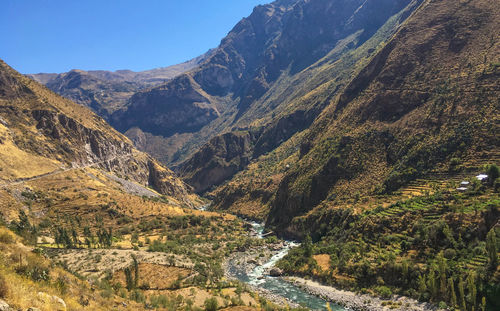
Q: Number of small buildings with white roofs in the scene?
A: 3